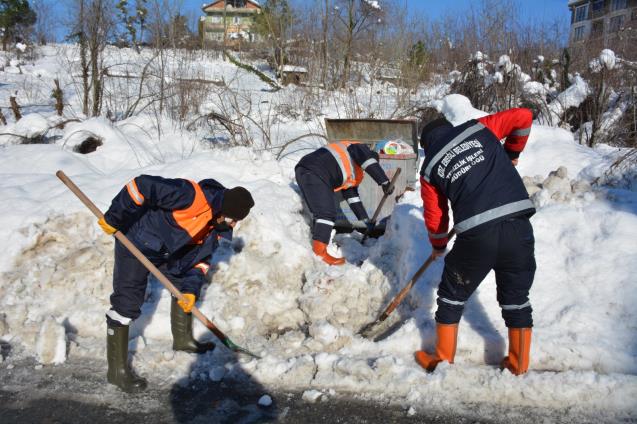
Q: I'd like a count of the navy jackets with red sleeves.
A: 1